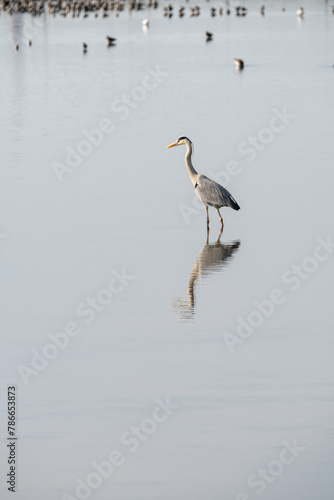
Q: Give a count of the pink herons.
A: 0